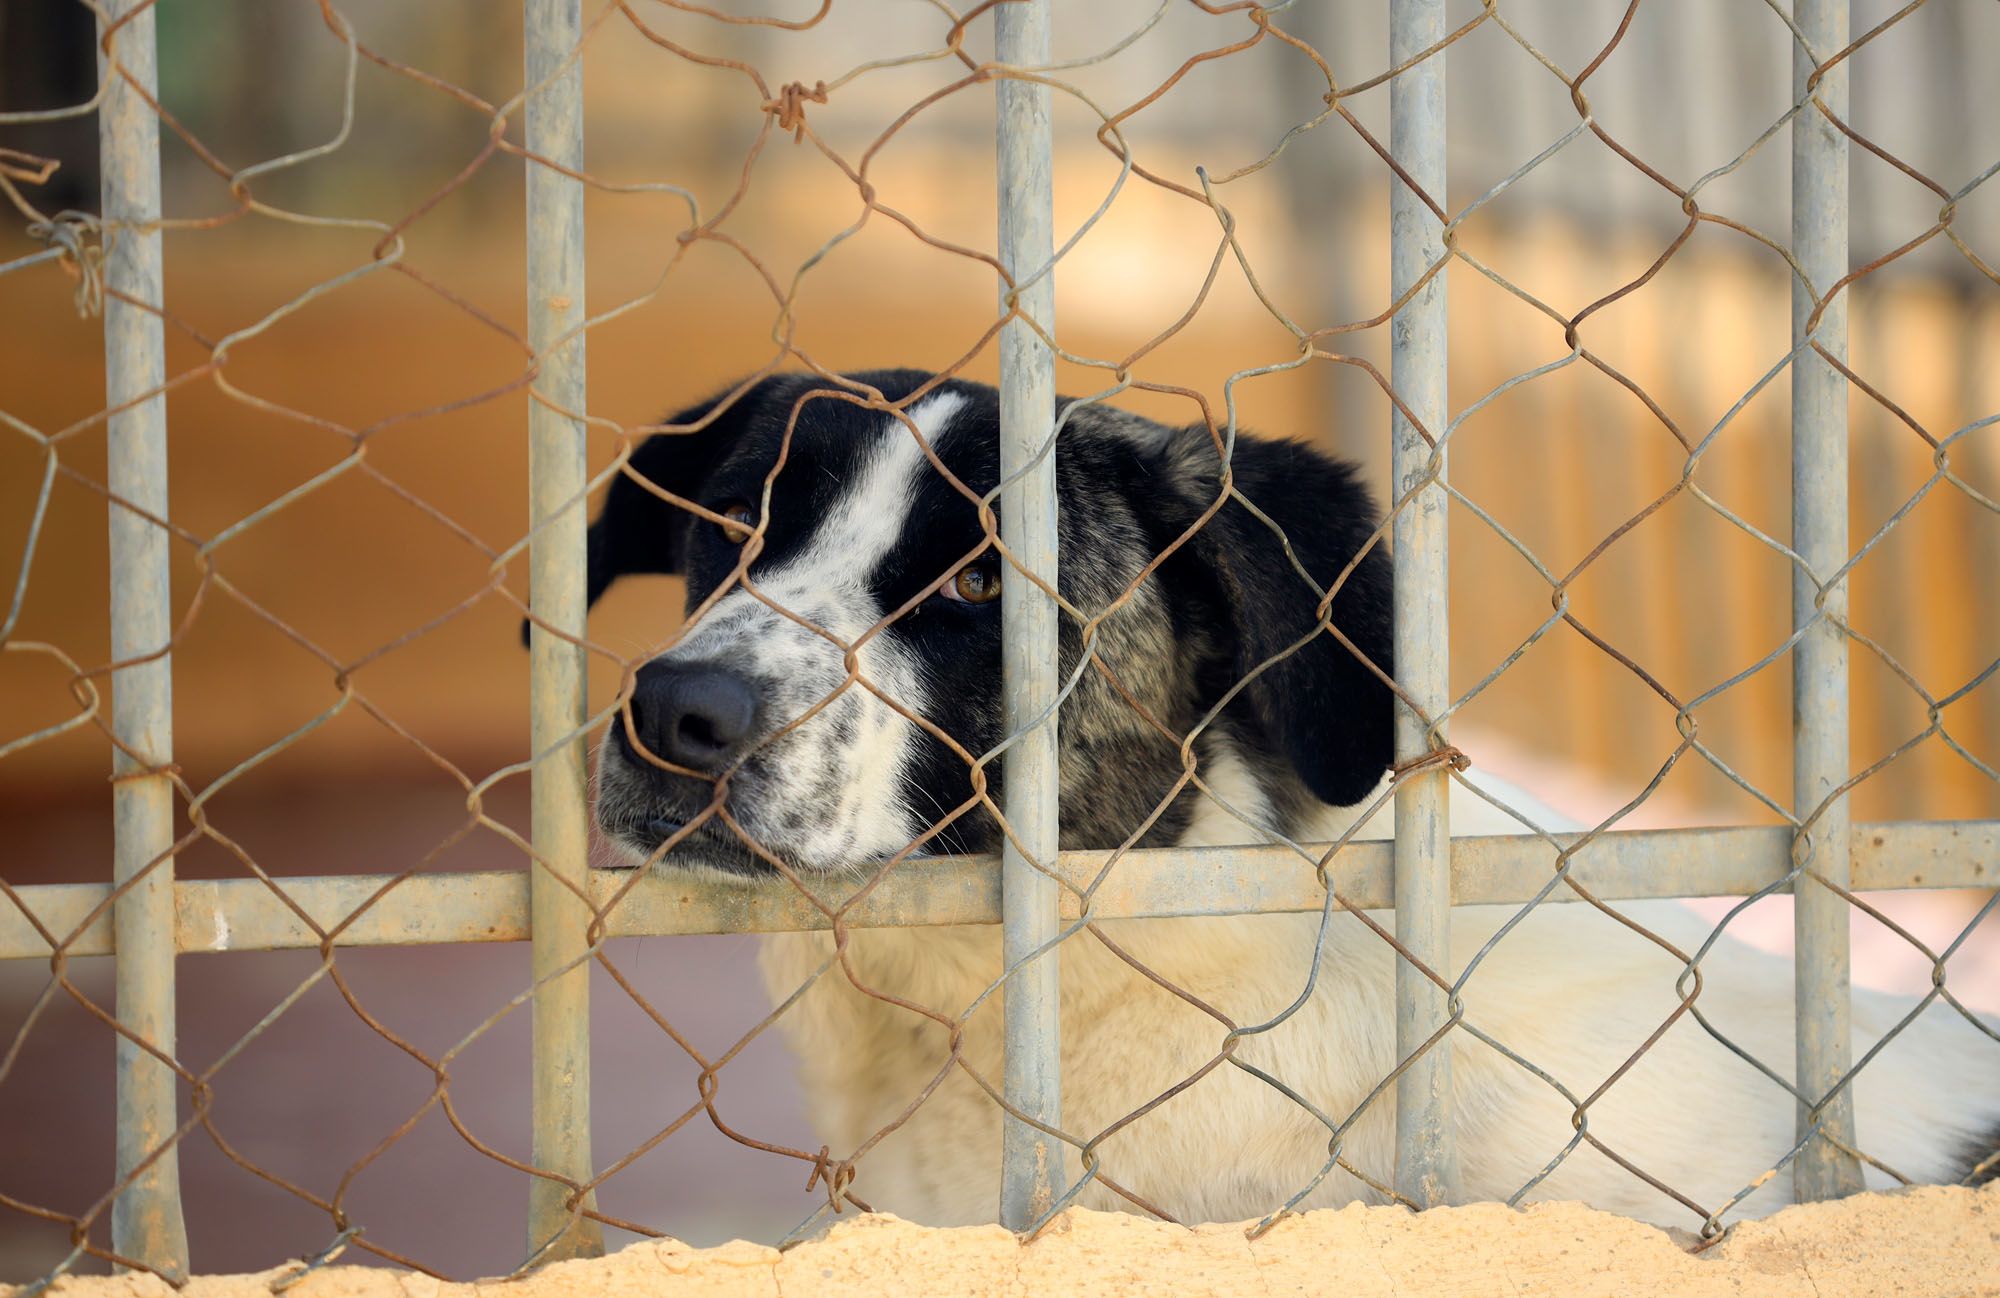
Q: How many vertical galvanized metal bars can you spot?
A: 5